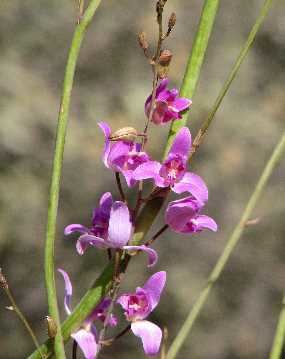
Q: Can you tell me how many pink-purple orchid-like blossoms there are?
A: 7